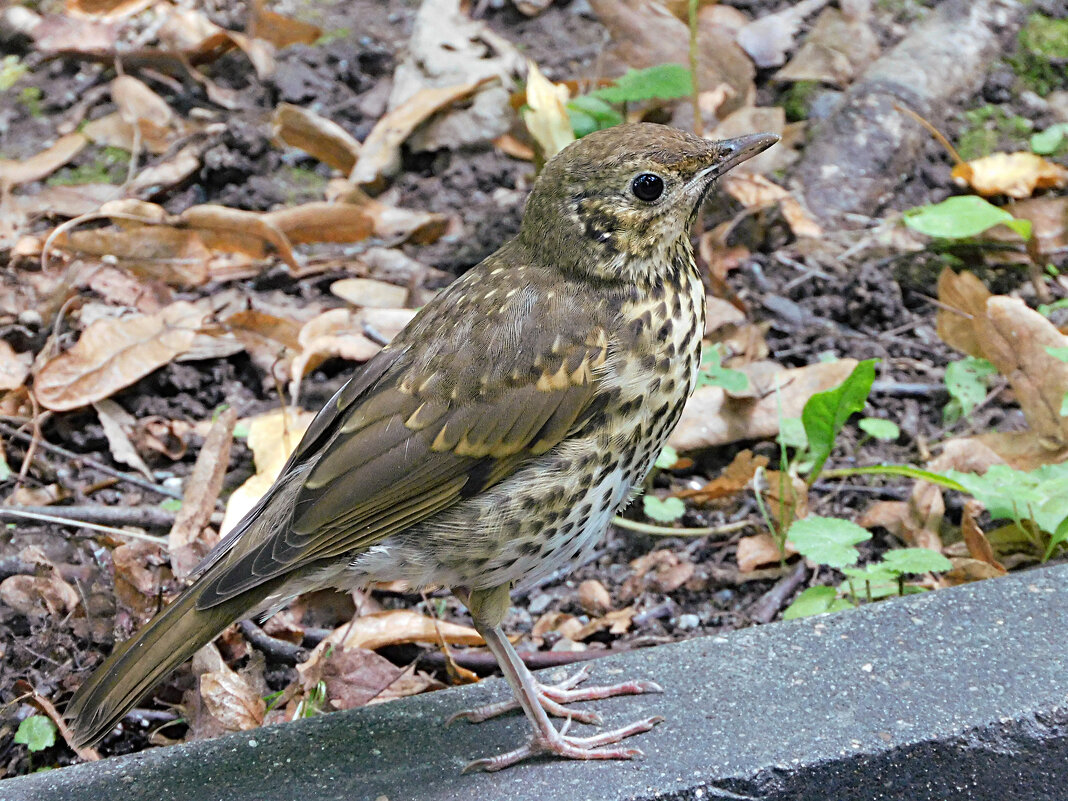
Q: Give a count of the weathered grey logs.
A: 1